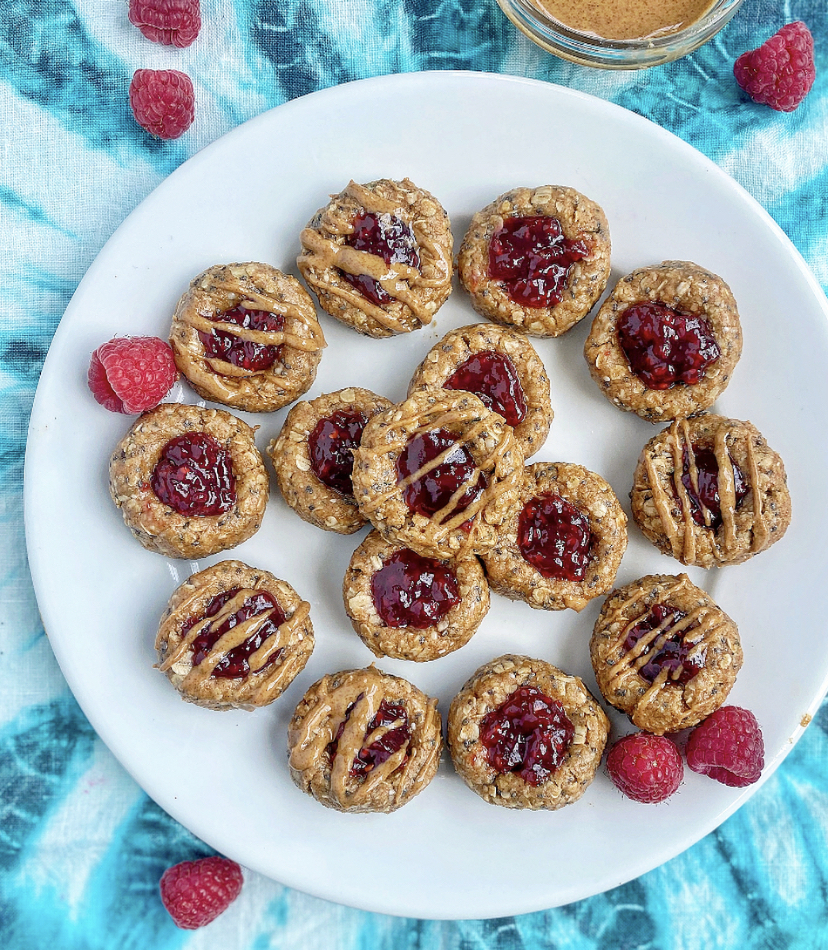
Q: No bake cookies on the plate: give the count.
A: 15